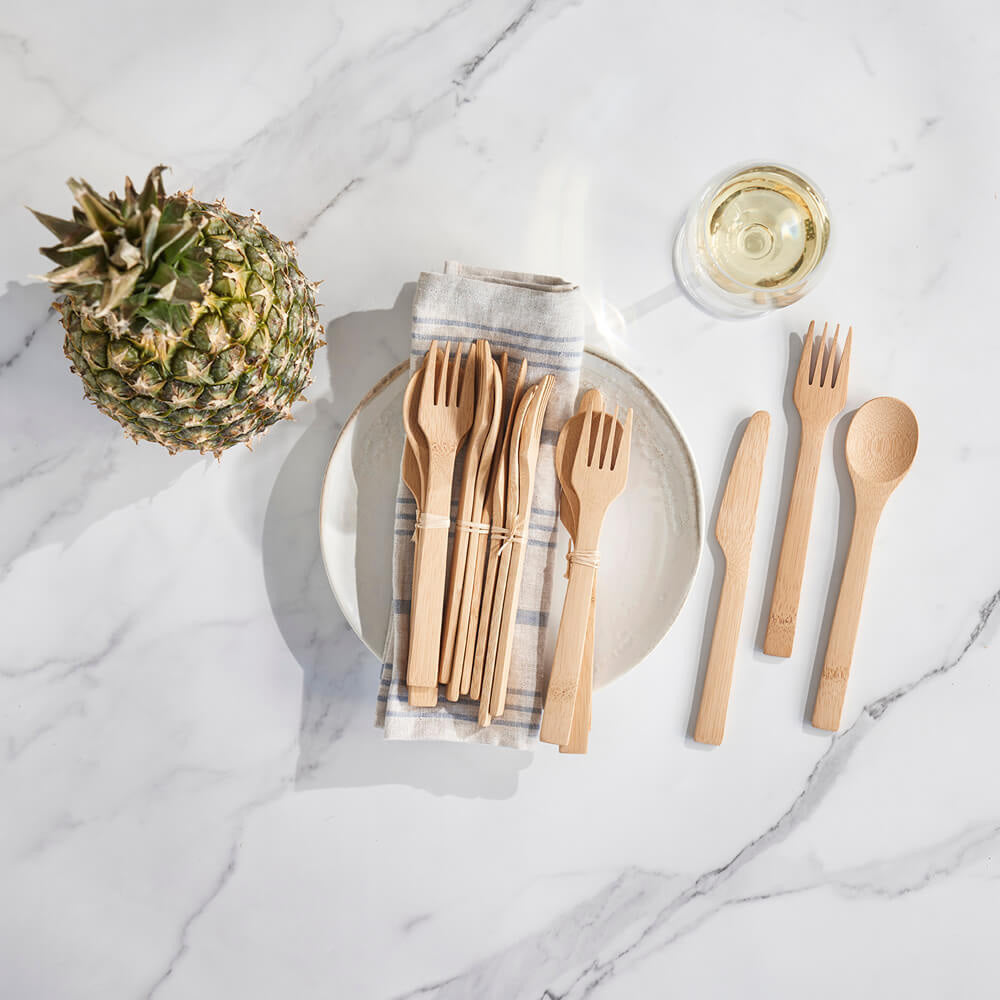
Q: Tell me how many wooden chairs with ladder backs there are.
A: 0